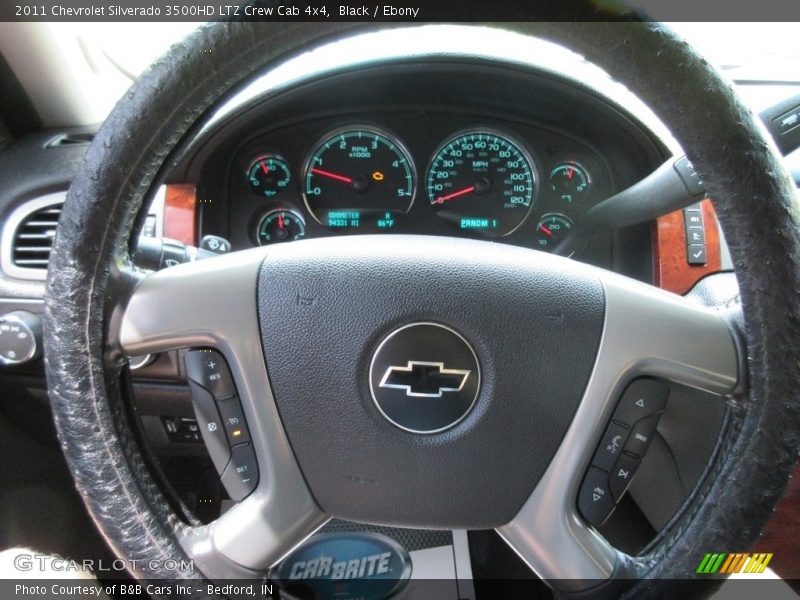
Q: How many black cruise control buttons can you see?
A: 4